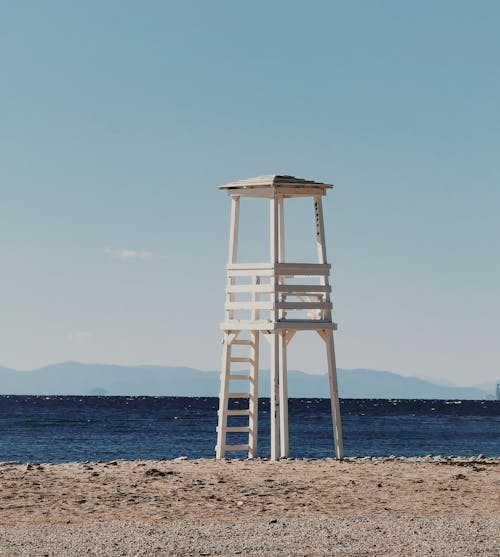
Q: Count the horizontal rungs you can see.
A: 7